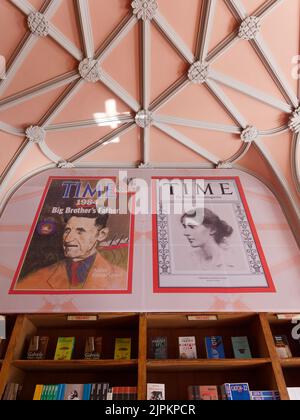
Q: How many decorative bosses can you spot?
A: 12